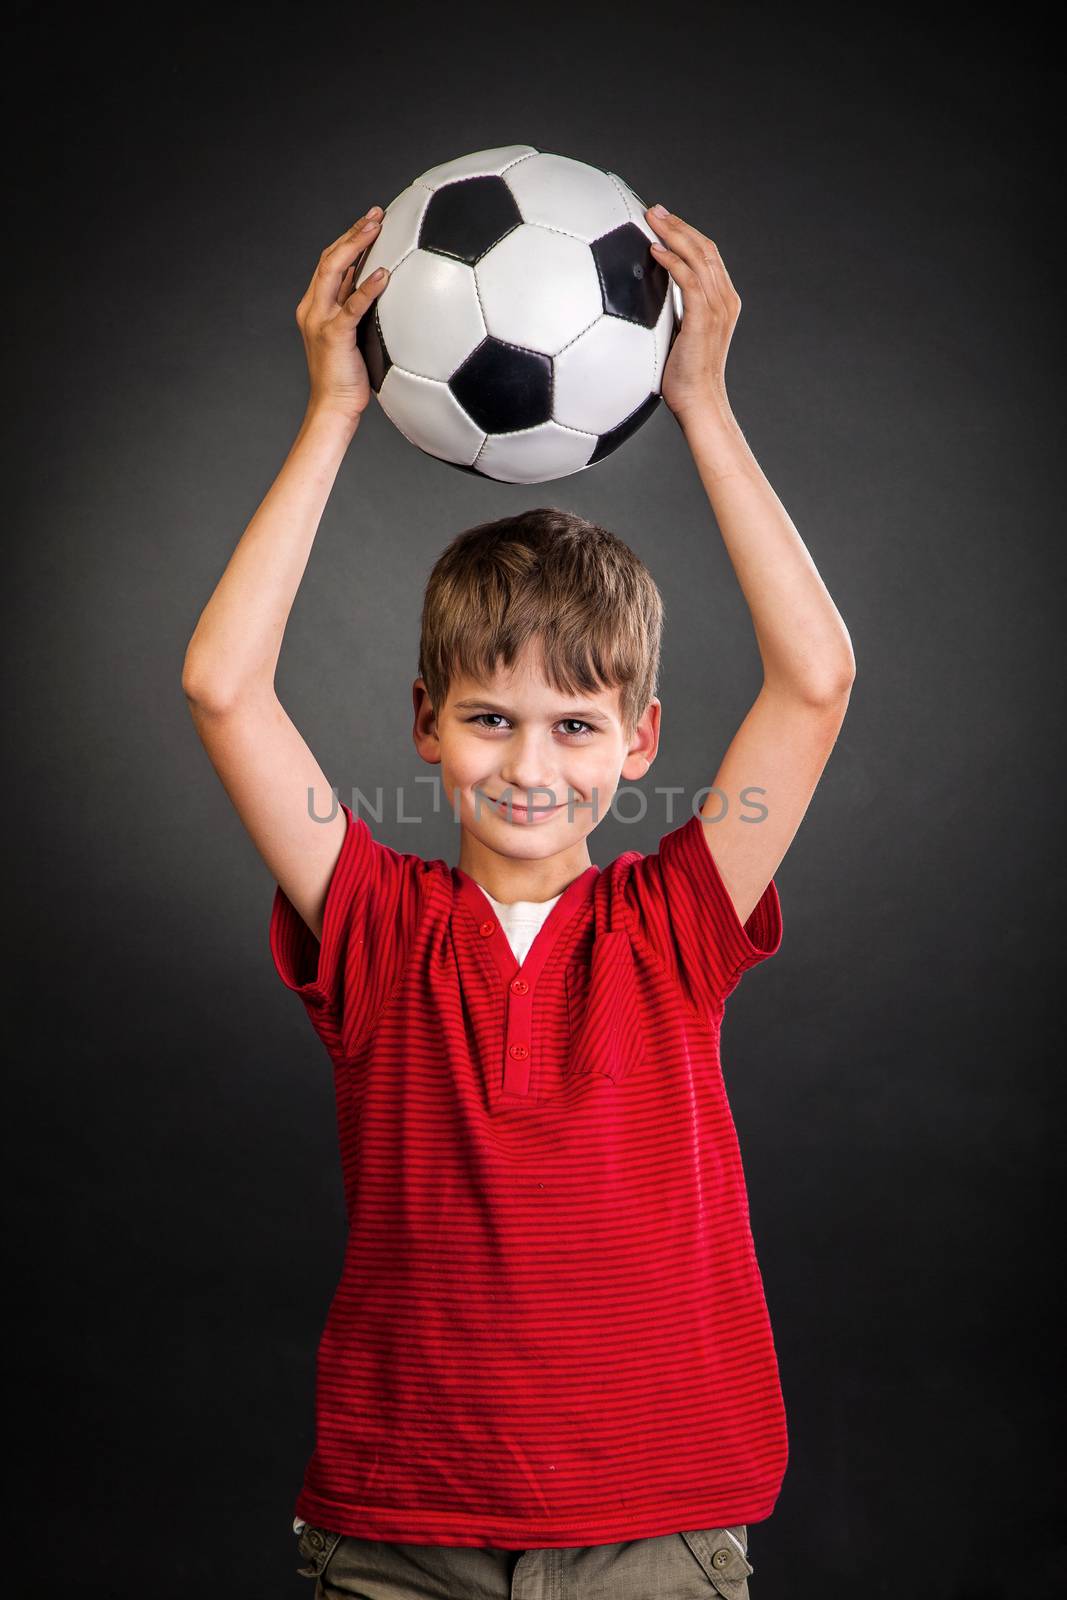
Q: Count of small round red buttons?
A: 3